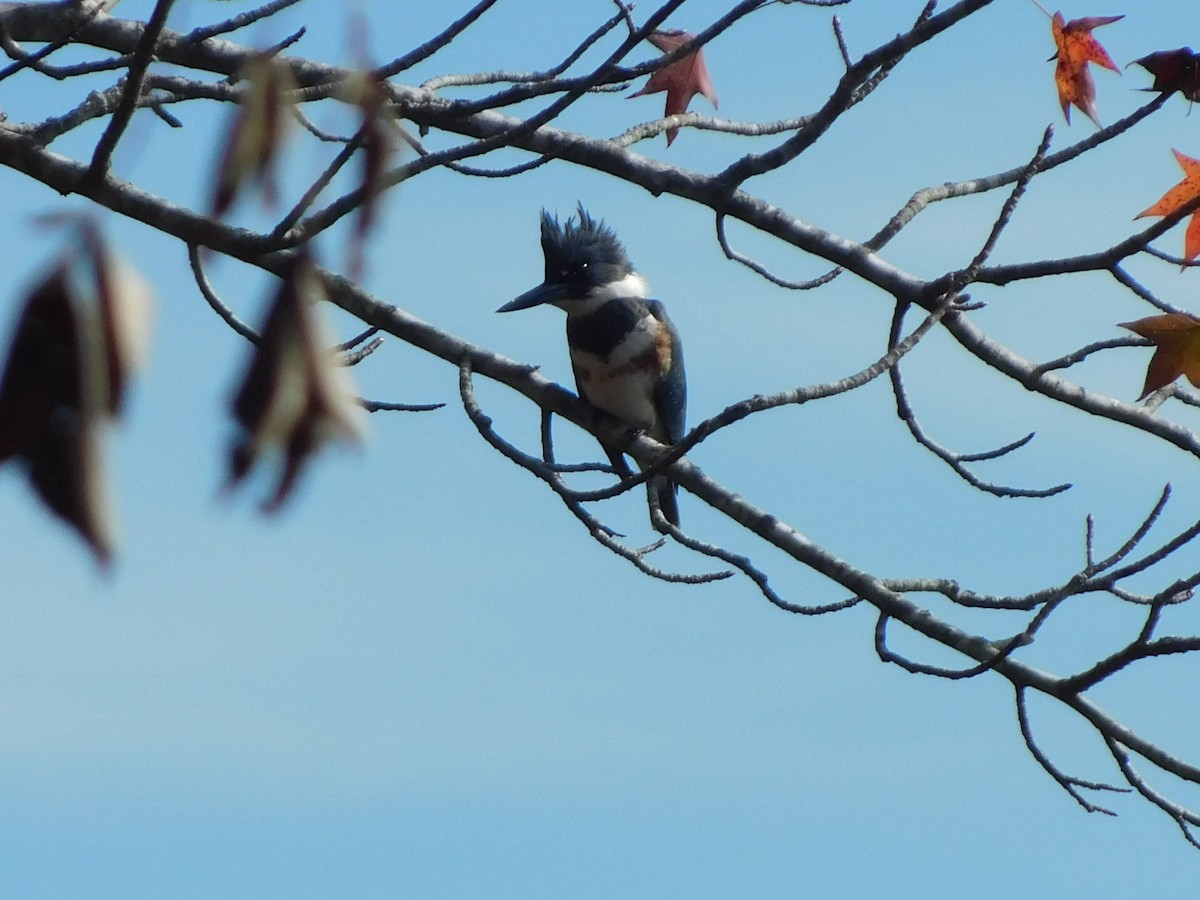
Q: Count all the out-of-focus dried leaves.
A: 4